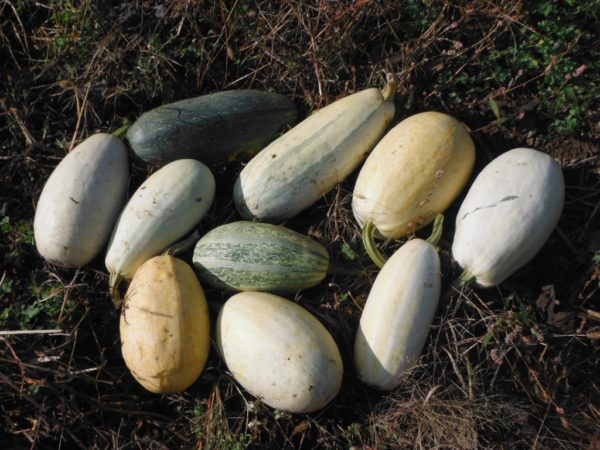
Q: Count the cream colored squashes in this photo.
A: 6